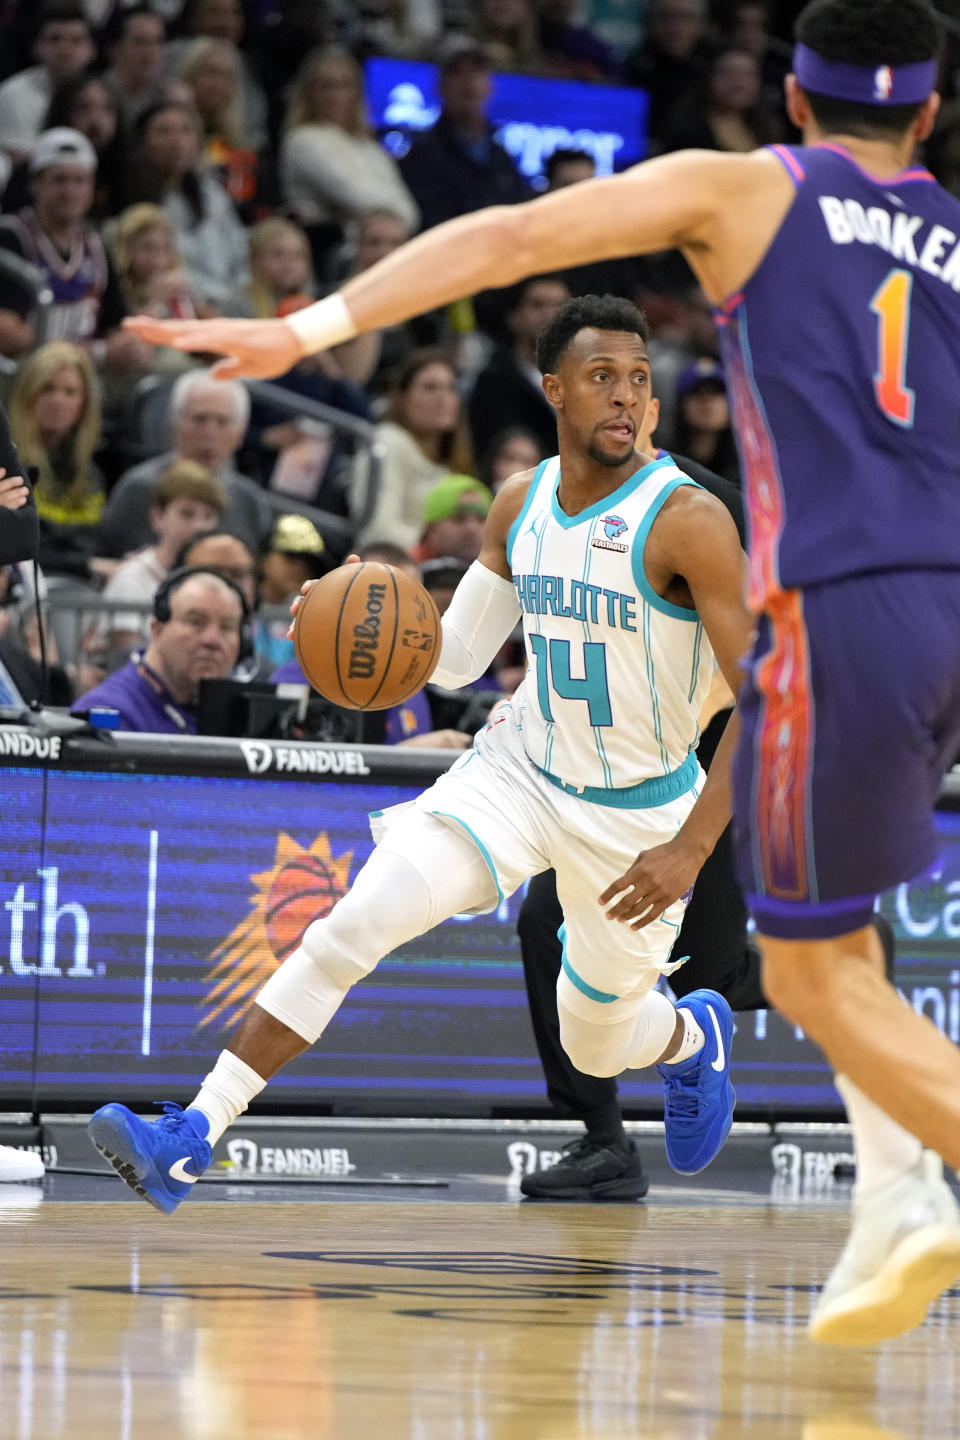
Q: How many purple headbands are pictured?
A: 1